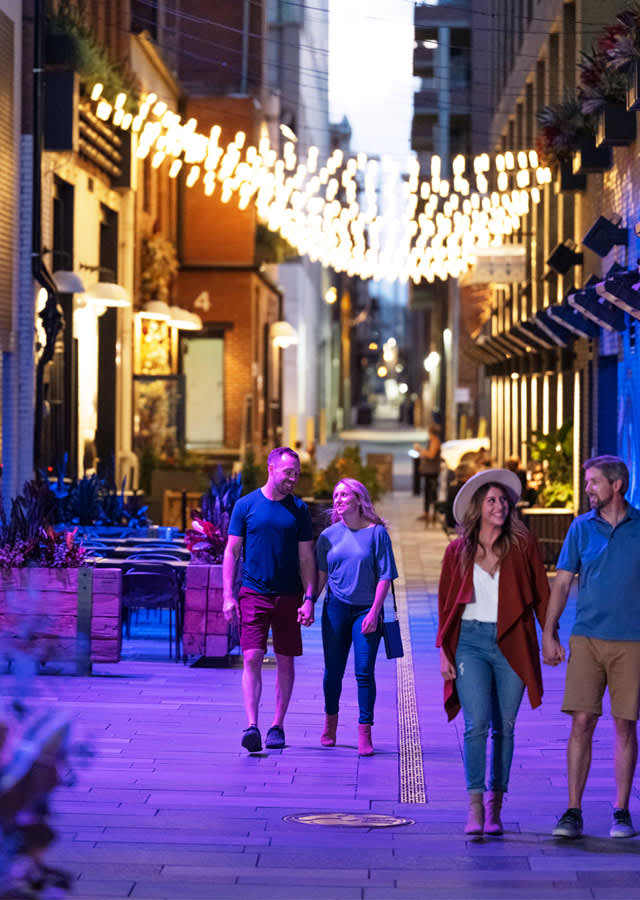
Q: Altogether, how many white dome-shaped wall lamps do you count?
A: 5